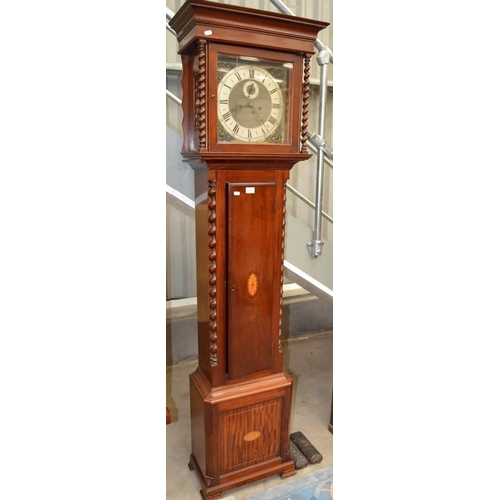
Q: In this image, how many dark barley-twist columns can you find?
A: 4